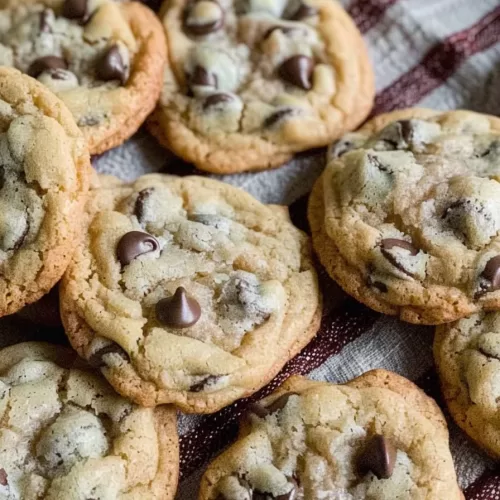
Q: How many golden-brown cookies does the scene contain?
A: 8